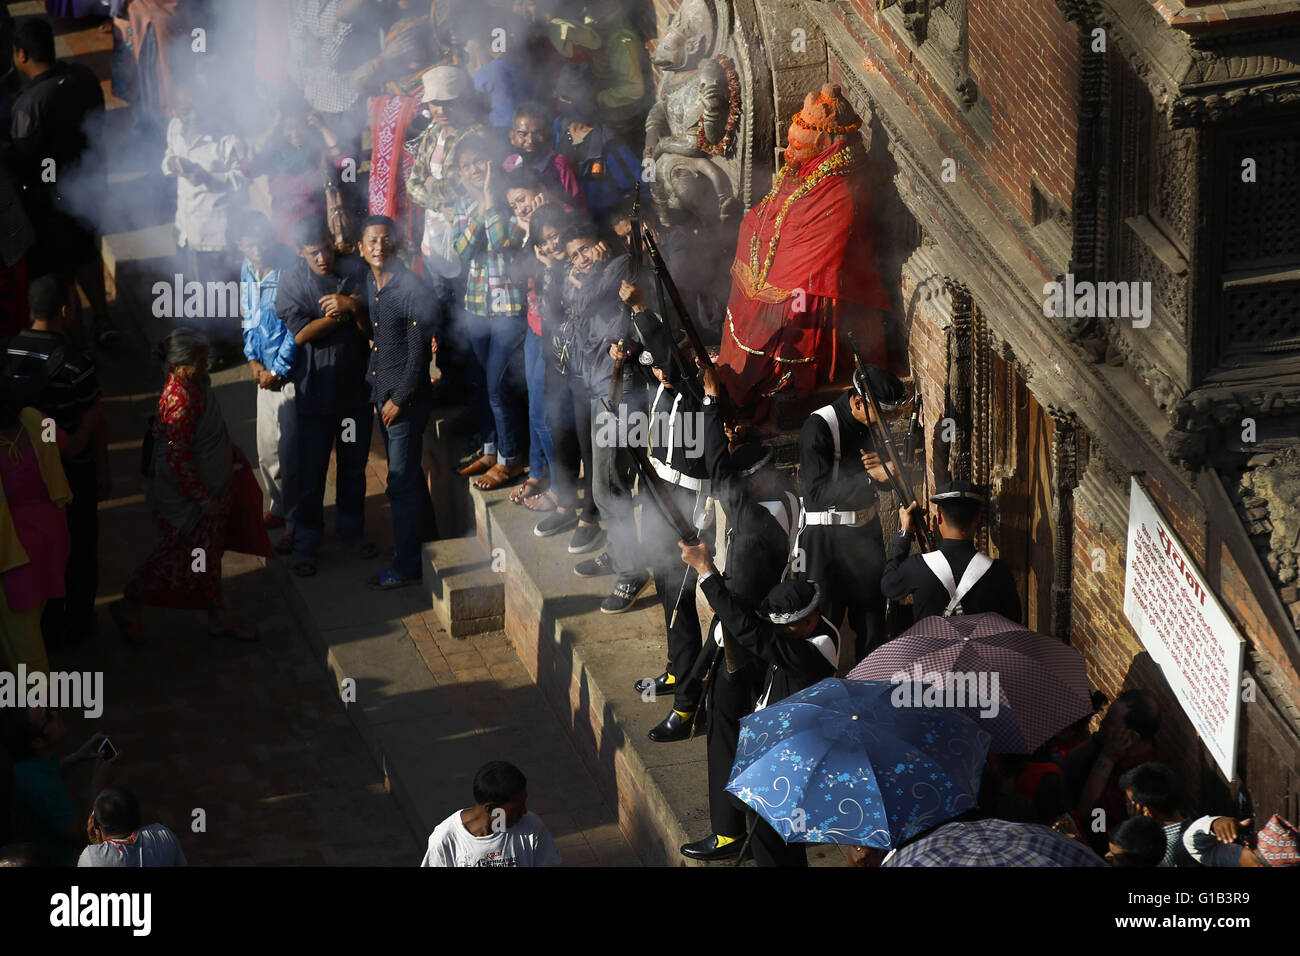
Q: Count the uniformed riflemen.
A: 5